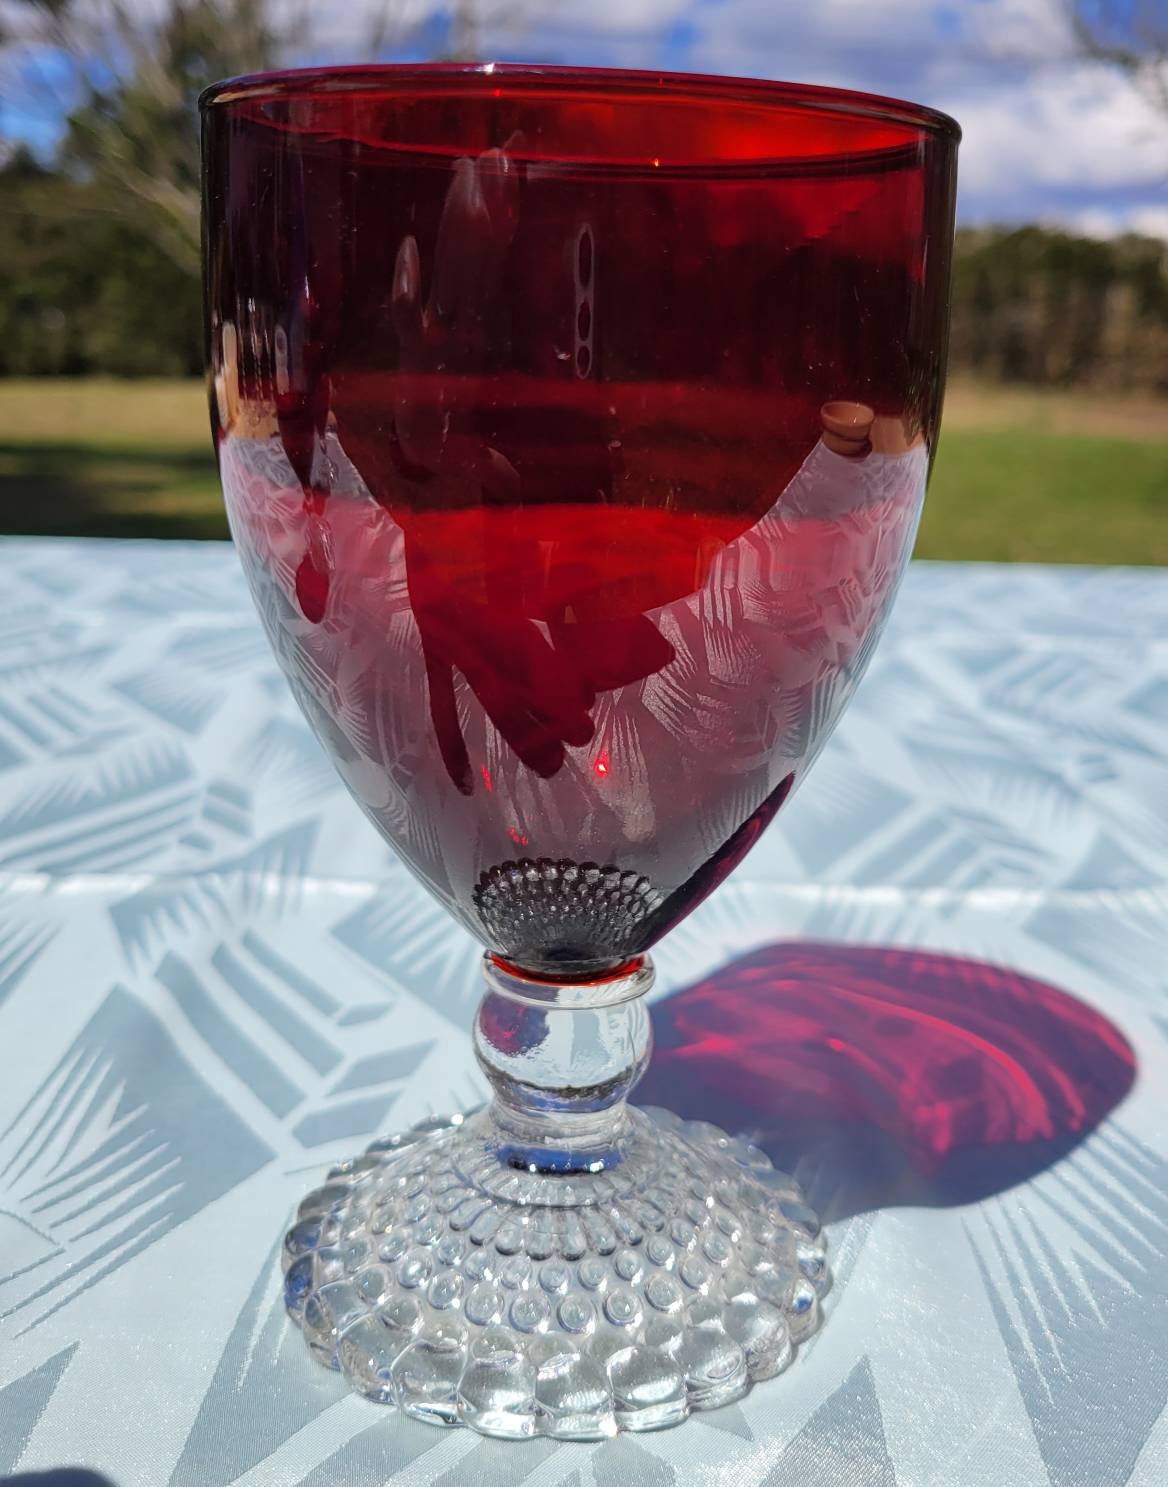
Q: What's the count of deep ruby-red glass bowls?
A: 1